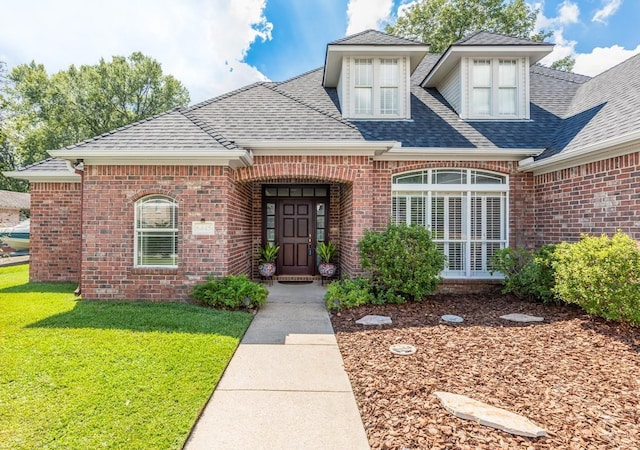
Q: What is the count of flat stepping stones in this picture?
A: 5